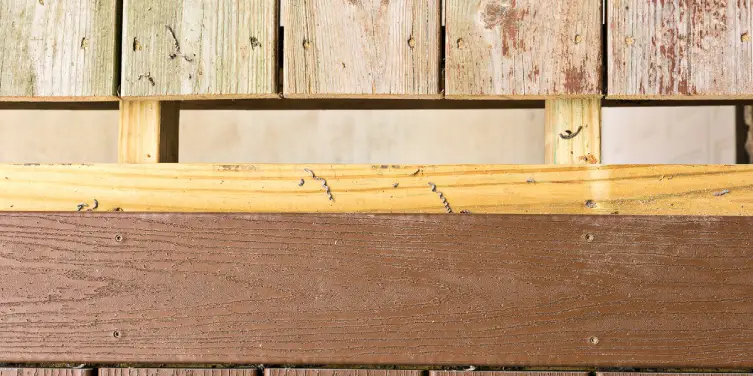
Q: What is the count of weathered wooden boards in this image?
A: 5